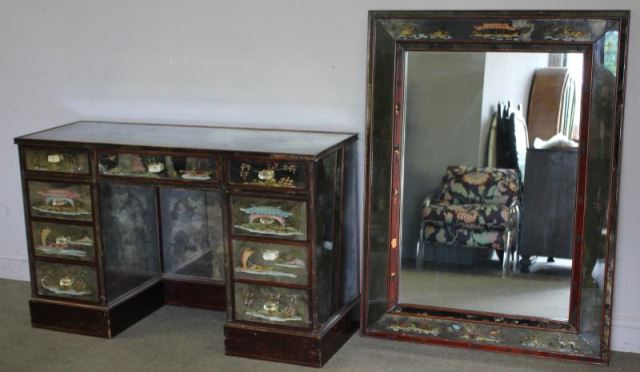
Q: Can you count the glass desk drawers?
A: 9